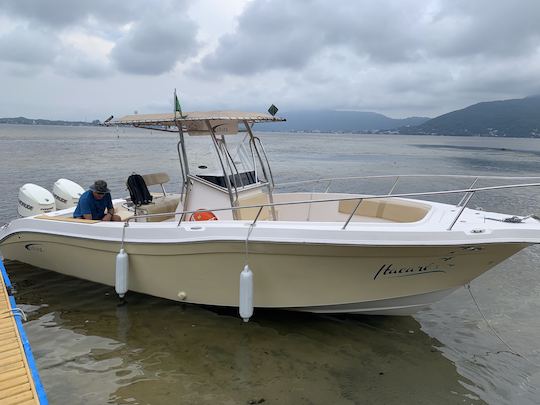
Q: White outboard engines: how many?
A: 2